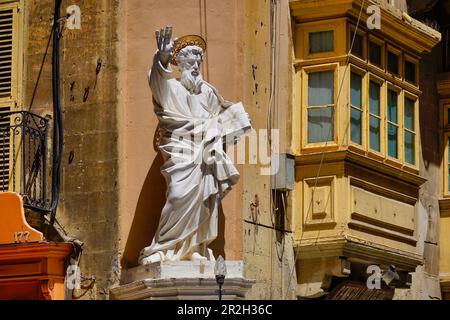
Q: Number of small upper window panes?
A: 5